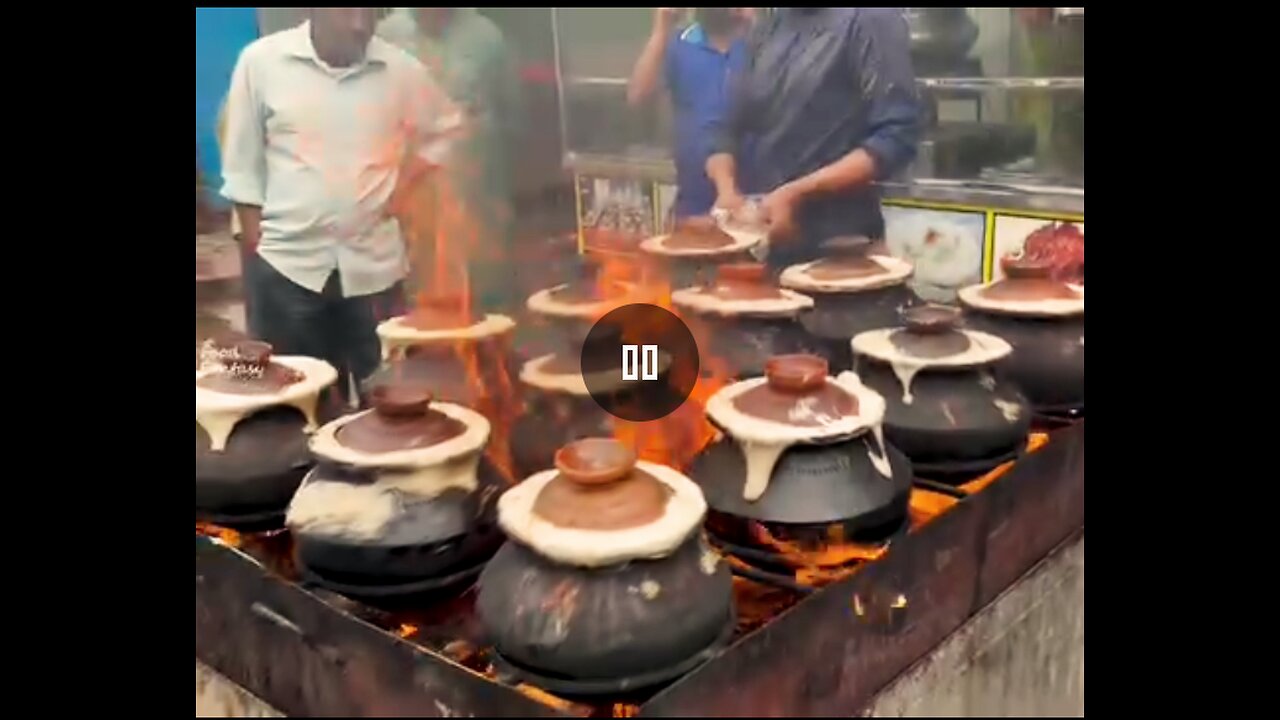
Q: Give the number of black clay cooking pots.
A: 12